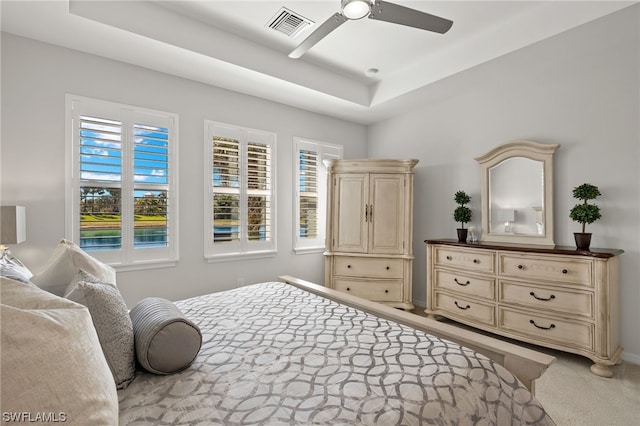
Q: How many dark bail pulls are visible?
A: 4